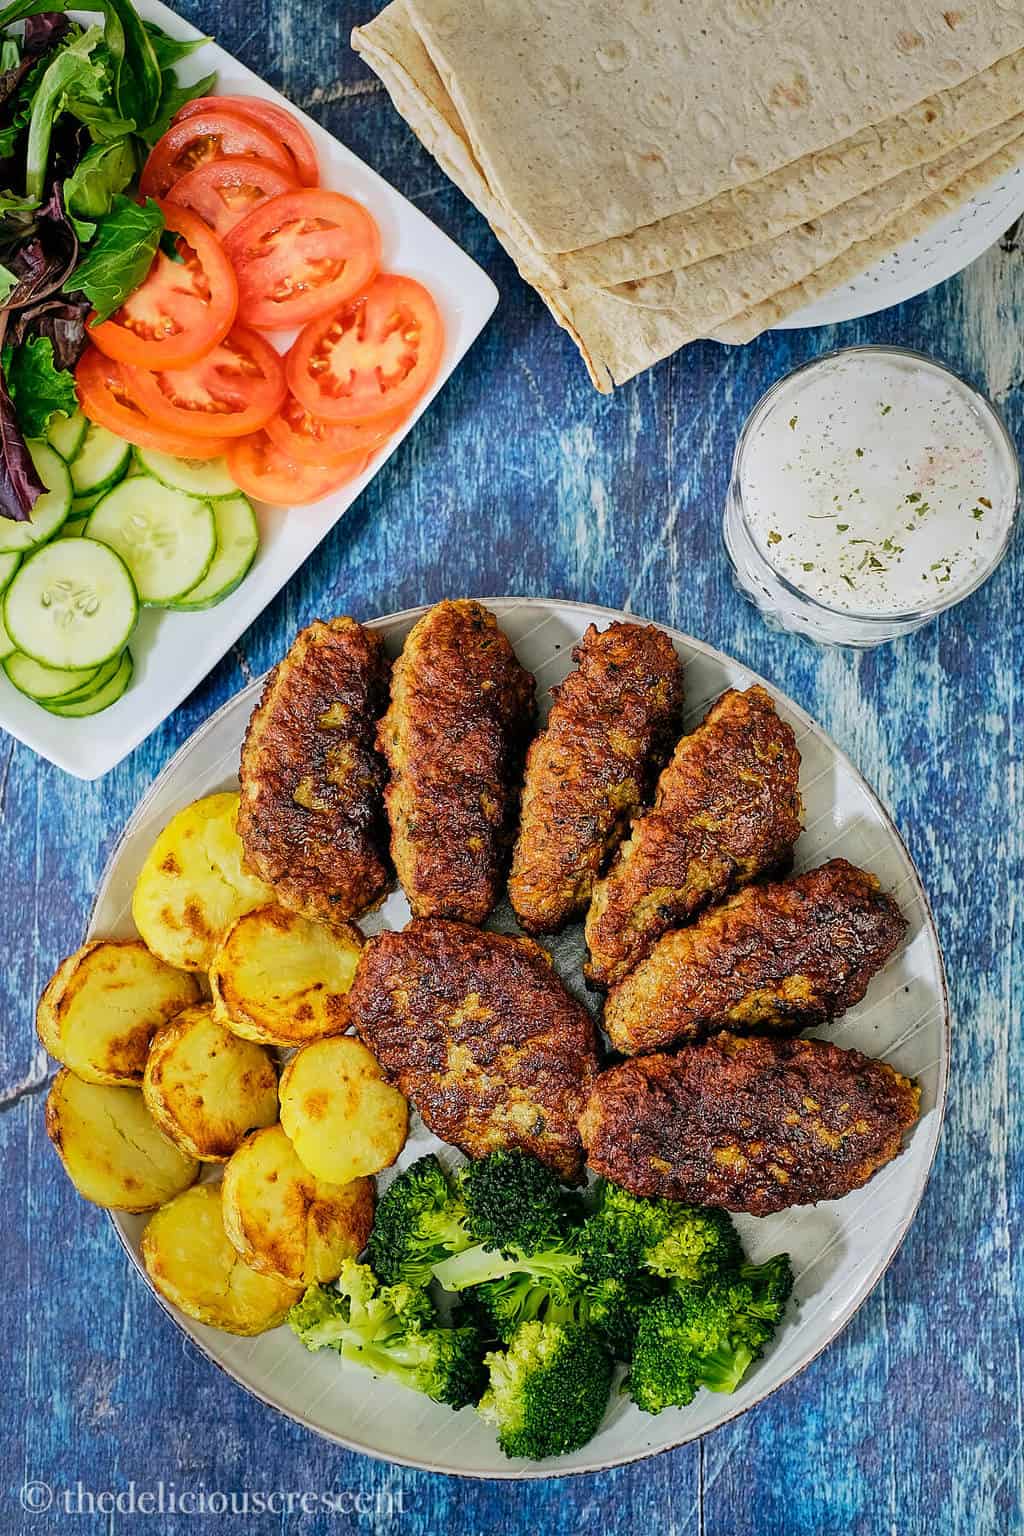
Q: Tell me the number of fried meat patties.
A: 7